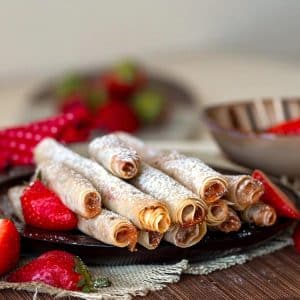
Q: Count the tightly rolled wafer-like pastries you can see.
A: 12